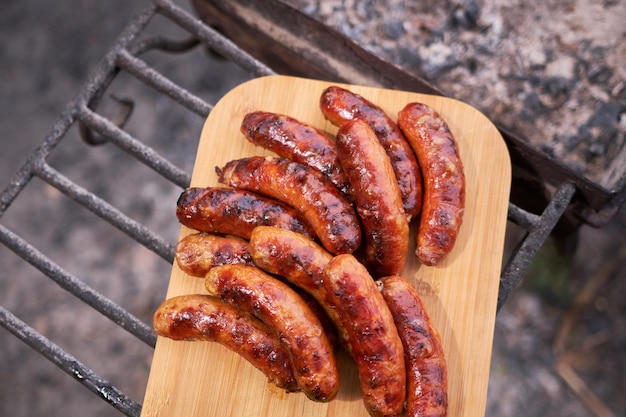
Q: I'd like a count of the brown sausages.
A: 12